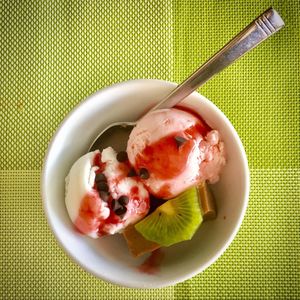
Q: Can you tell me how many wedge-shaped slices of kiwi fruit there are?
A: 1